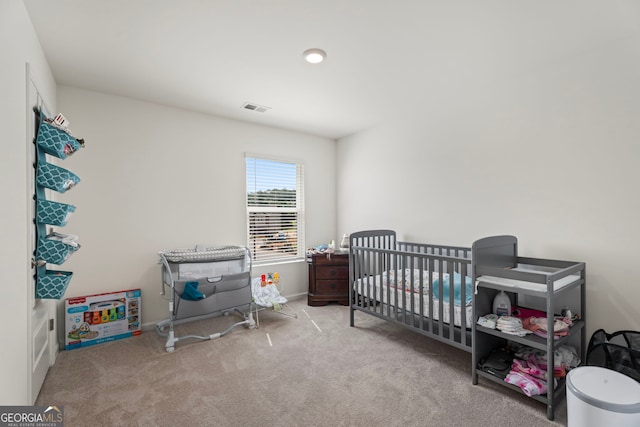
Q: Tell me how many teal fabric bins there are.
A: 5